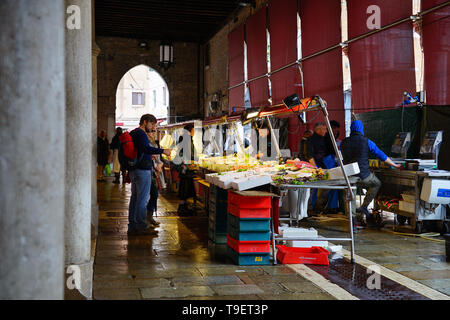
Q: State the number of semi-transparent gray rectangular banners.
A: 0